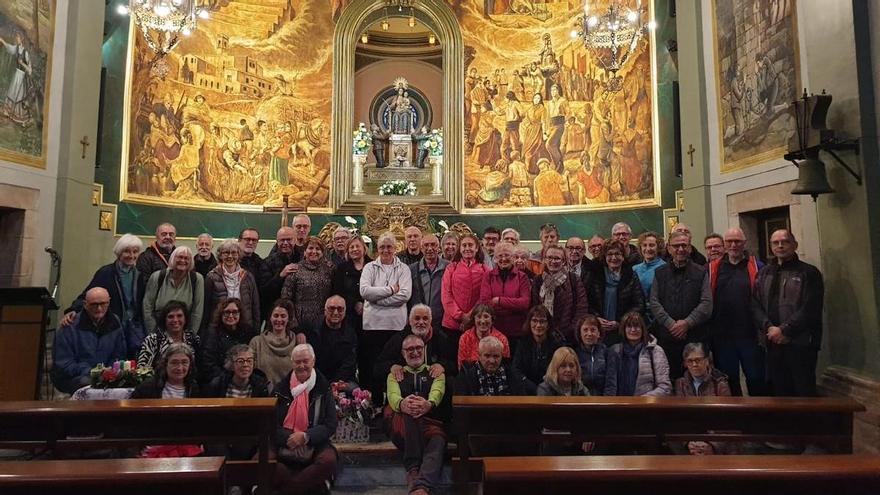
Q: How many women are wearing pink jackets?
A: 2